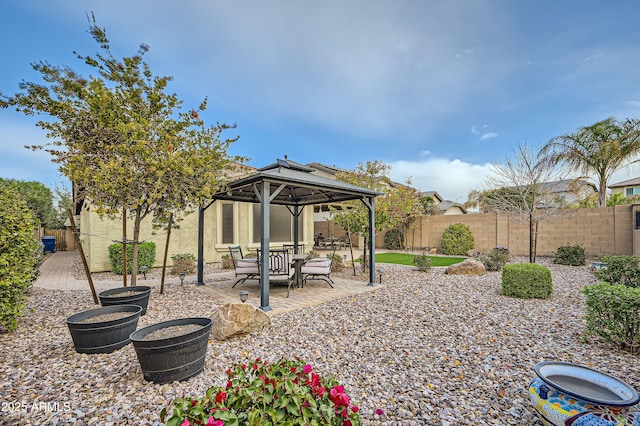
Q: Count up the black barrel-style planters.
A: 3